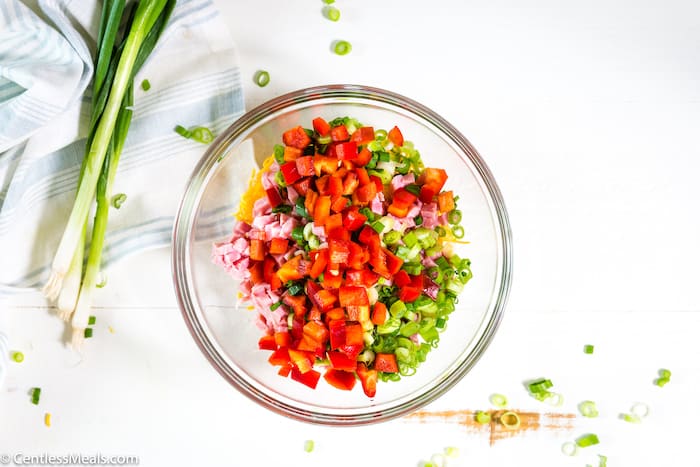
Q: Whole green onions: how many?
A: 3